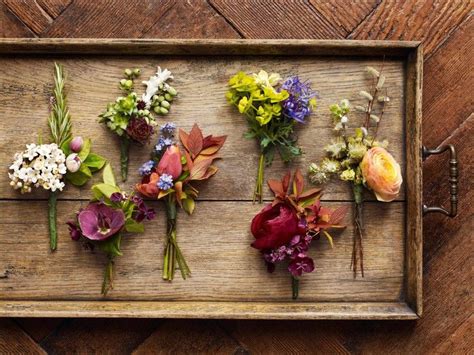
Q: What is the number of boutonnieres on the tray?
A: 7